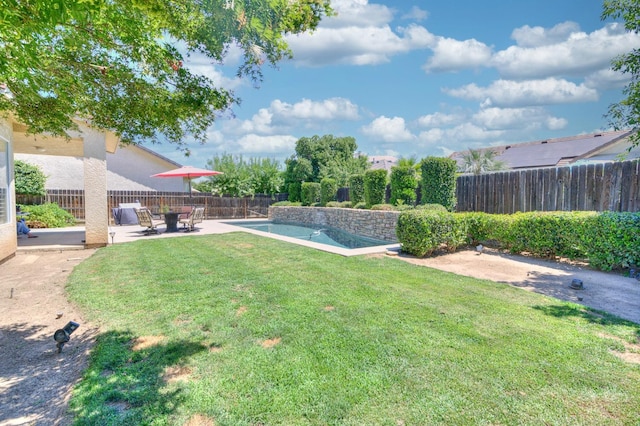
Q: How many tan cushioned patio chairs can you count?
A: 2